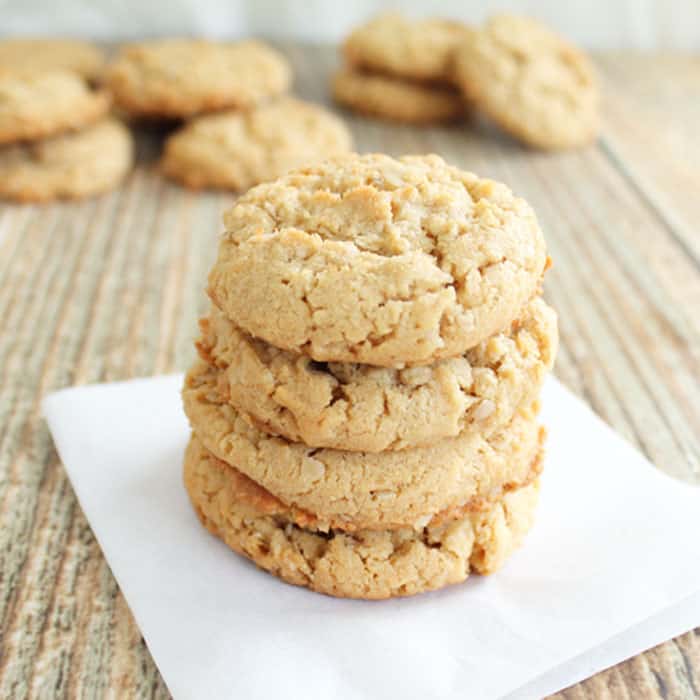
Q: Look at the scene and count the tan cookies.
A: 12